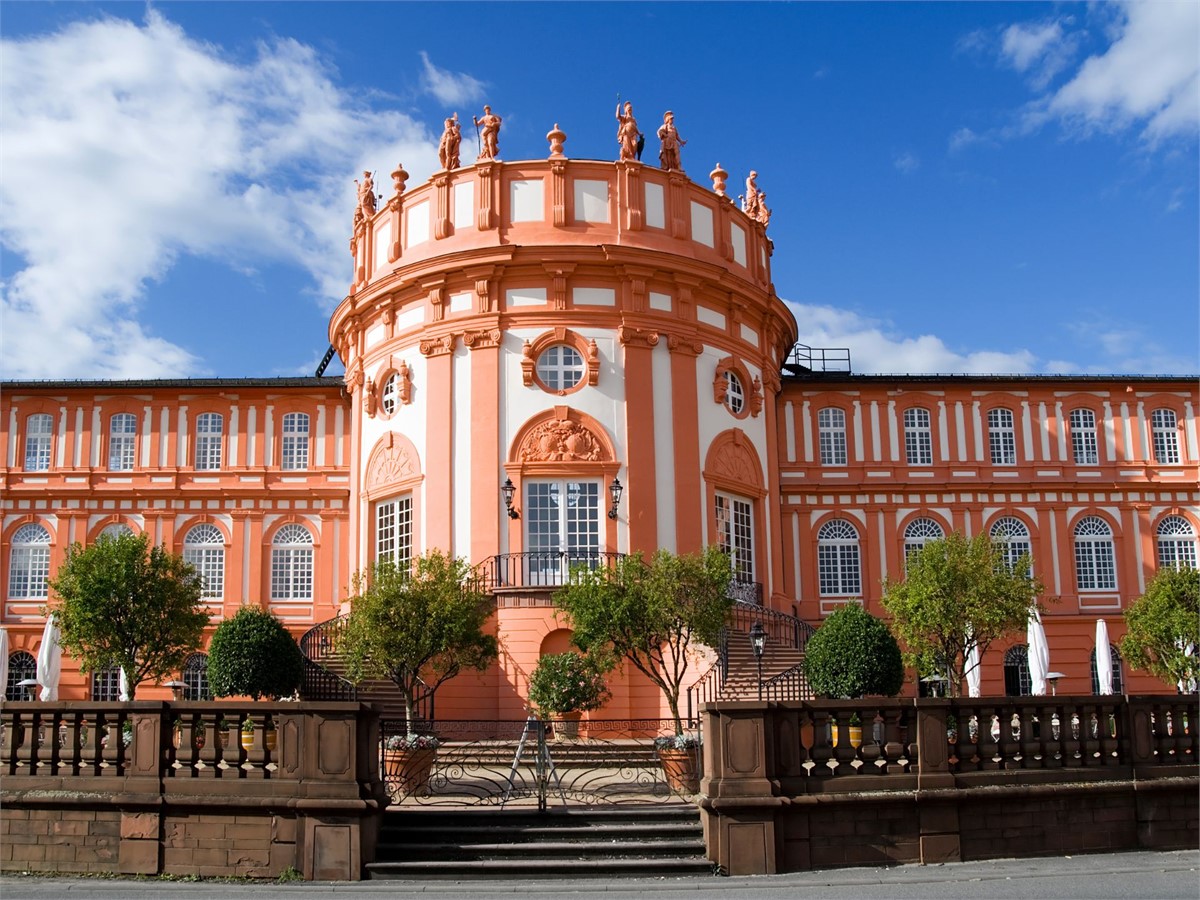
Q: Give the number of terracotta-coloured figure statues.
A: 8